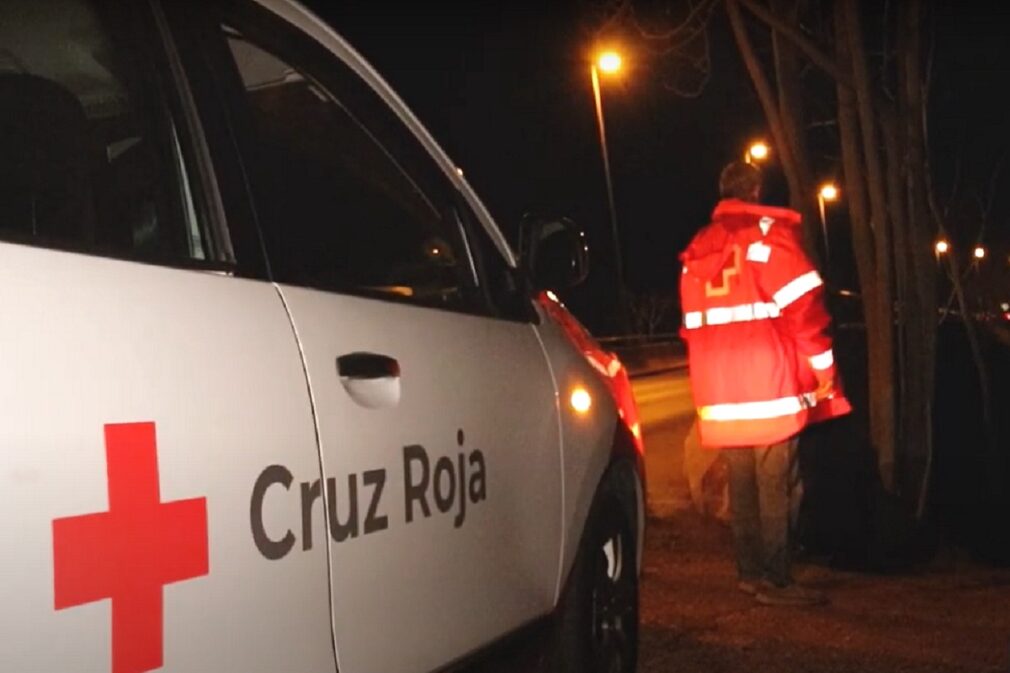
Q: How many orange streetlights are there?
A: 5